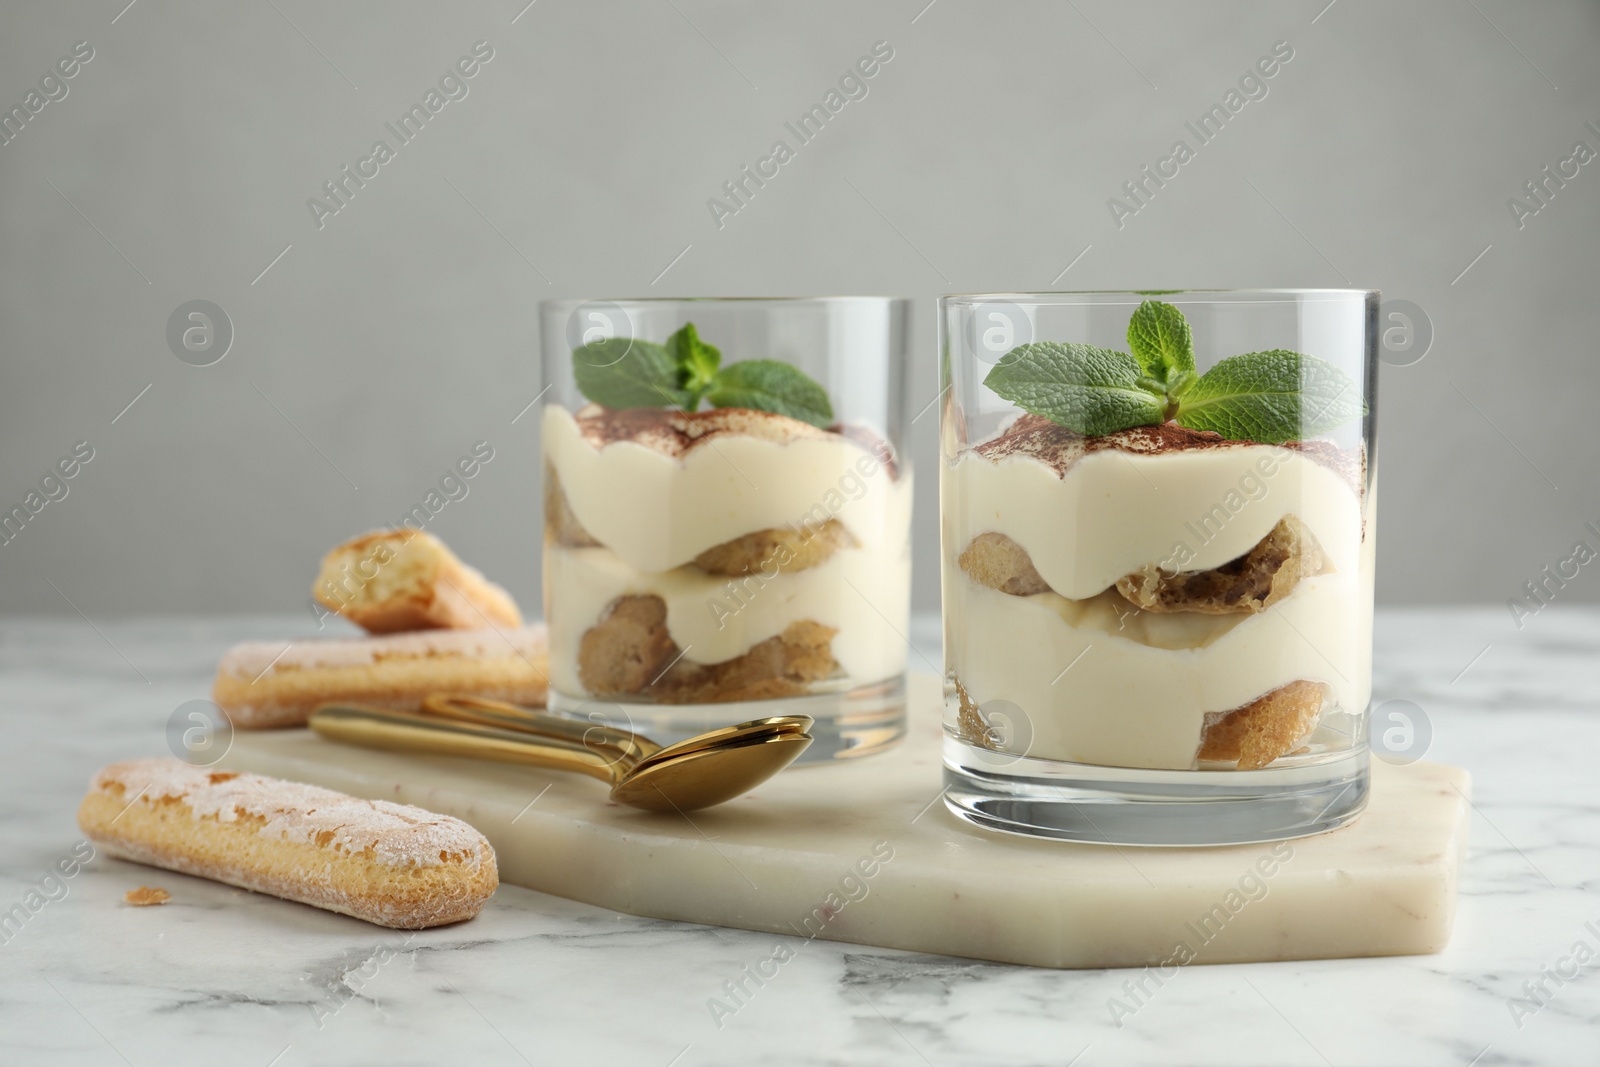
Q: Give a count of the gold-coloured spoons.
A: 2